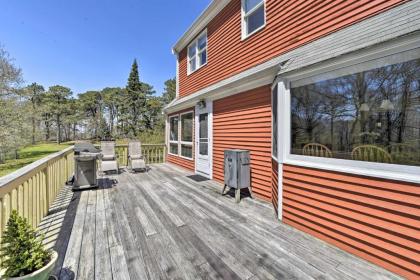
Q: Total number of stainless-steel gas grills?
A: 1